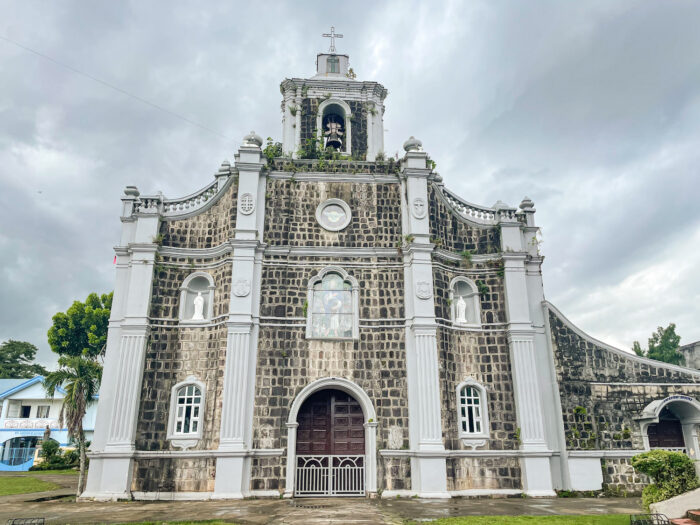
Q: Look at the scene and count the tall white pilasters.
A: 4